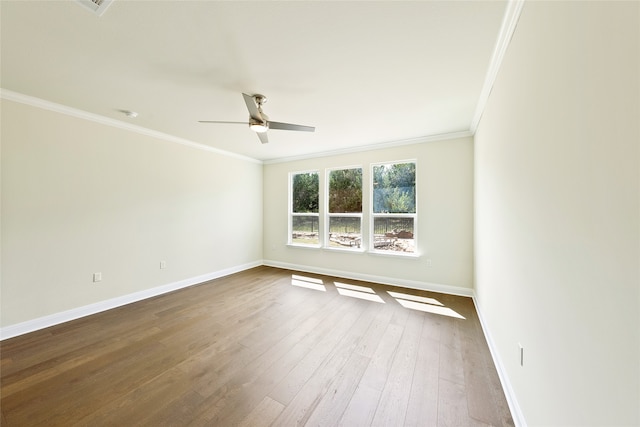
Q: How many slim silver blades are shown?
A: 4